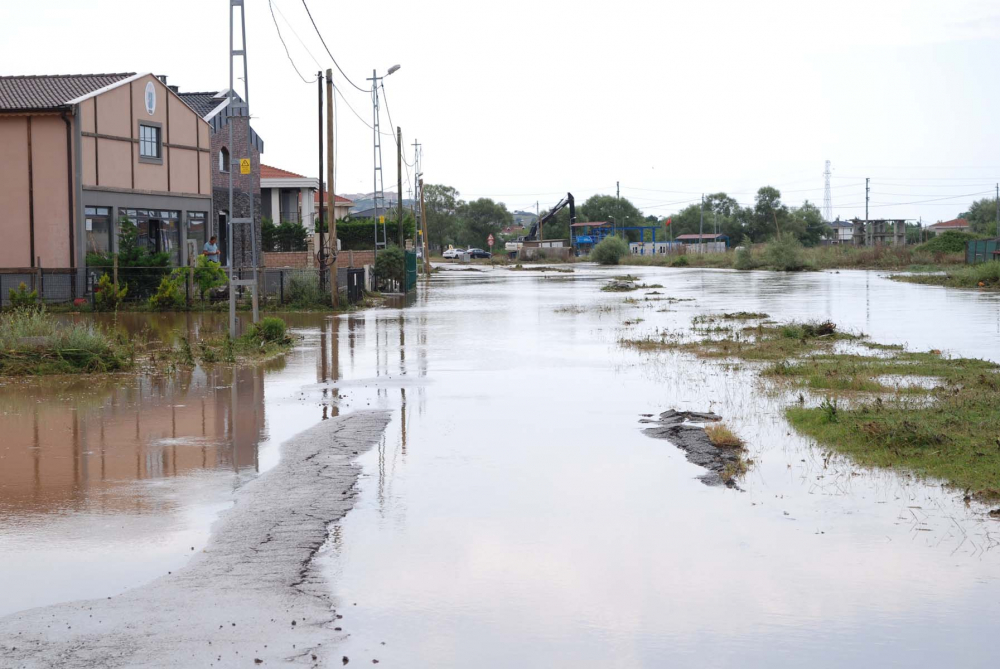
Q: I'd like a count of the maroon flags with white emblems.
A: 1